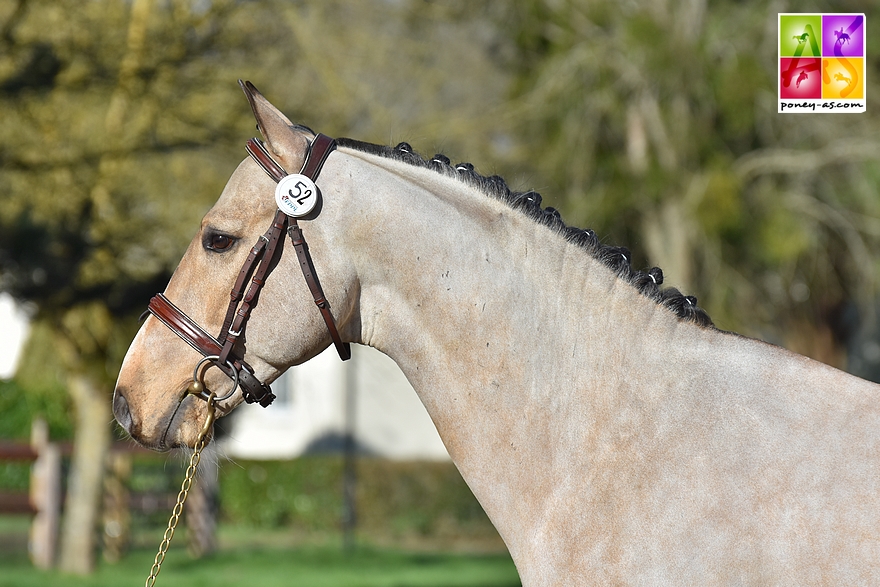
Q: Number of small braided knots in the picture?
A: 10